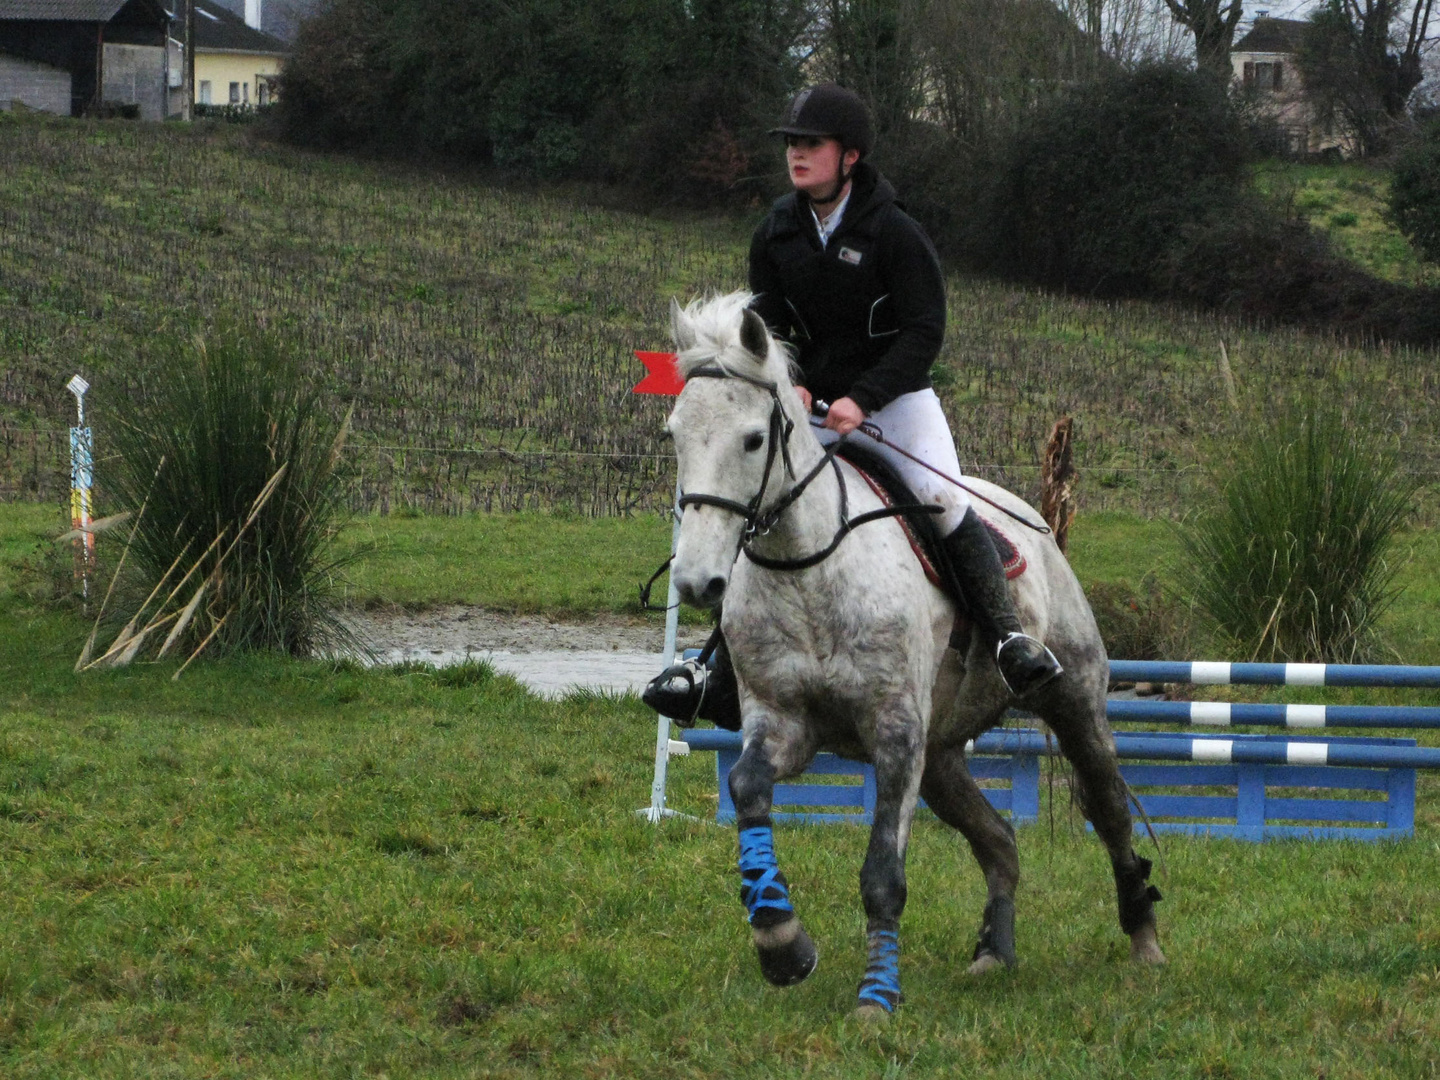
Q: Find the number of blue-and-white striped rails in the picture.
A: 3